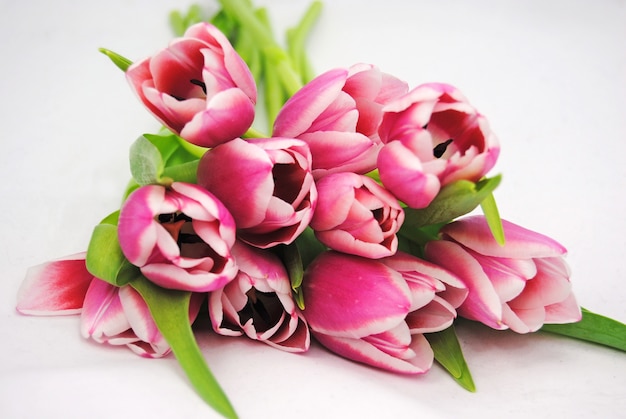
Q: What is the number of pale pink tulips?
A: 10